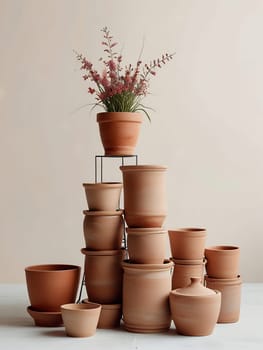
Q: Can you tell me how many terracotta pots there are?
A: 15